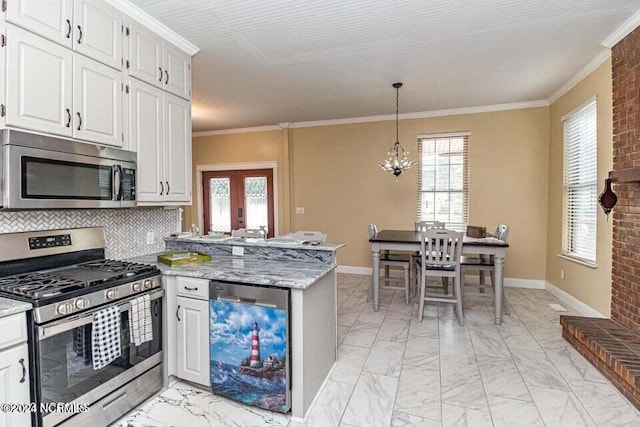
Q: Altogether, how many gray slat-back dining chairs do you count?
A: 4